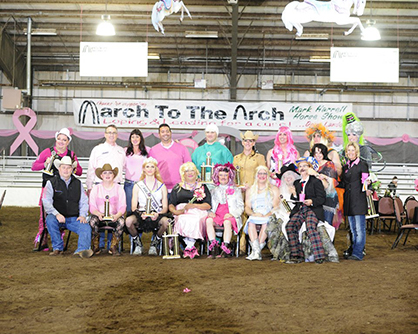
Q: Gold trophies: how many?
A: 9